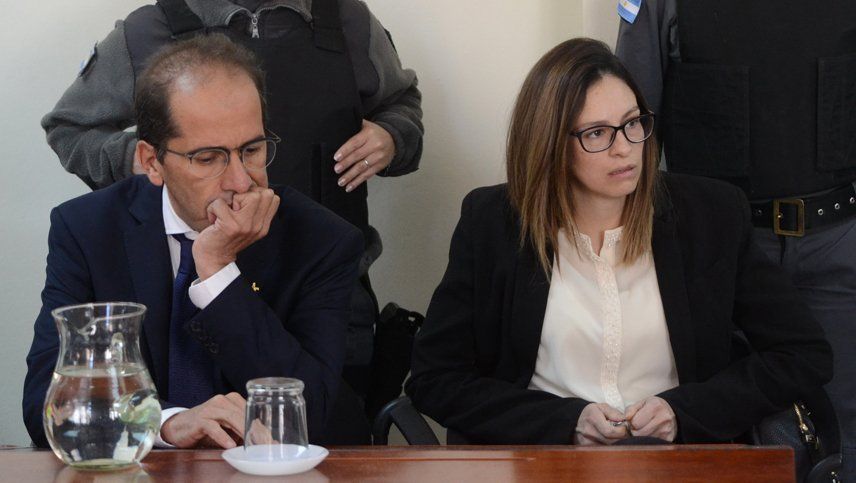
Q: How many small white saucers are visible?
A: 1